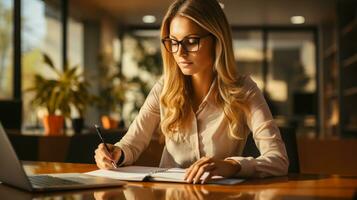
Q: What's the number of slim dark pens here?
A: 1